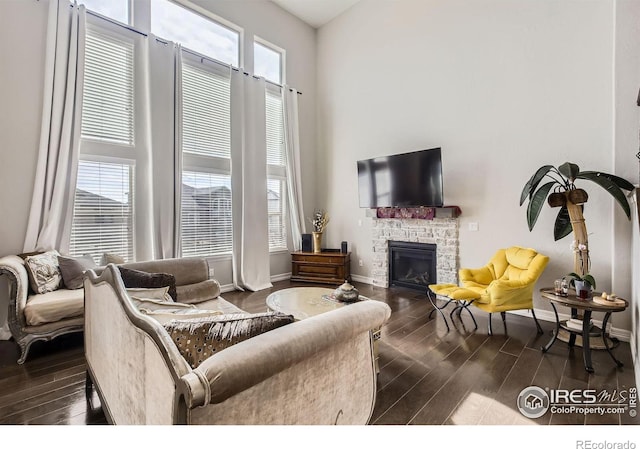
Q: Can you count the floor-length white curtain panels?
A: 4